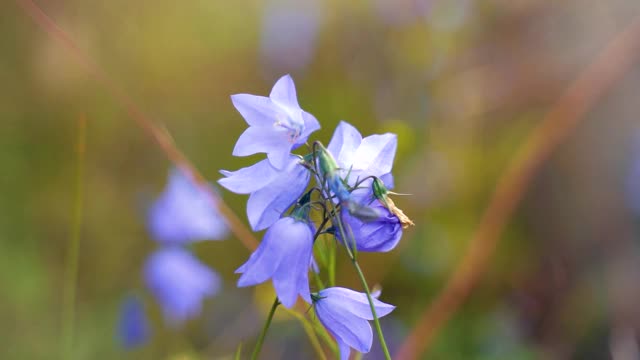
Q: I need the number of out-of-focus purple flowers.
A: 3